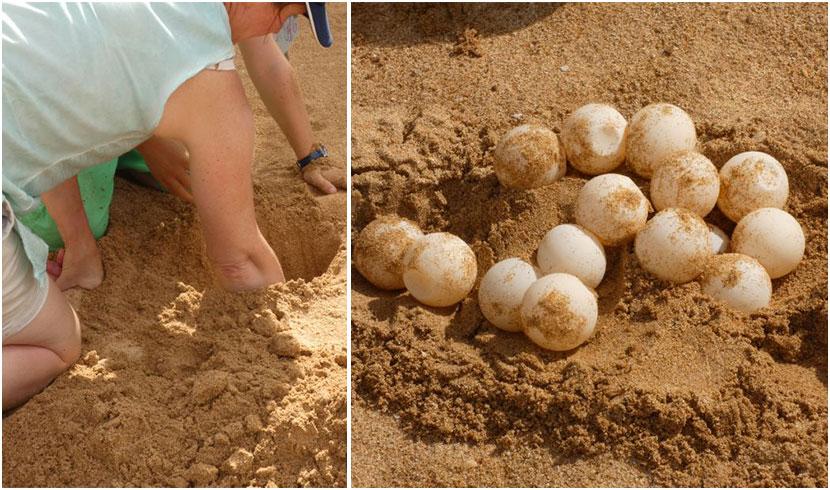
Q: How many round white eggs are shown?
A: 15